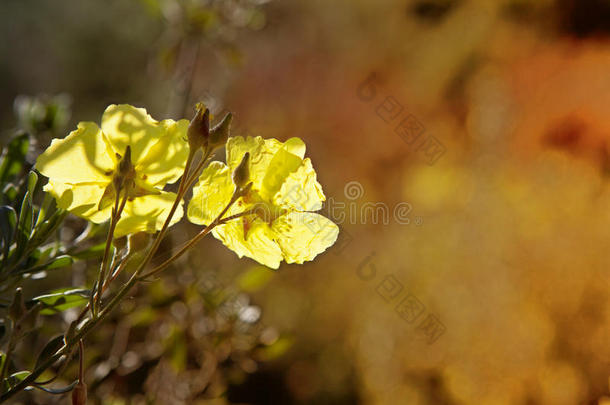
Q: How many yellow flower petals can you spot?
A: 10